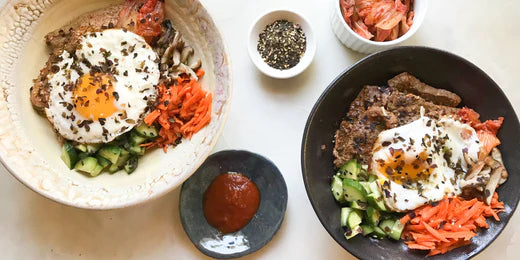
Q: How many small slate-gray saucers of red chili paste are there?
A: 1